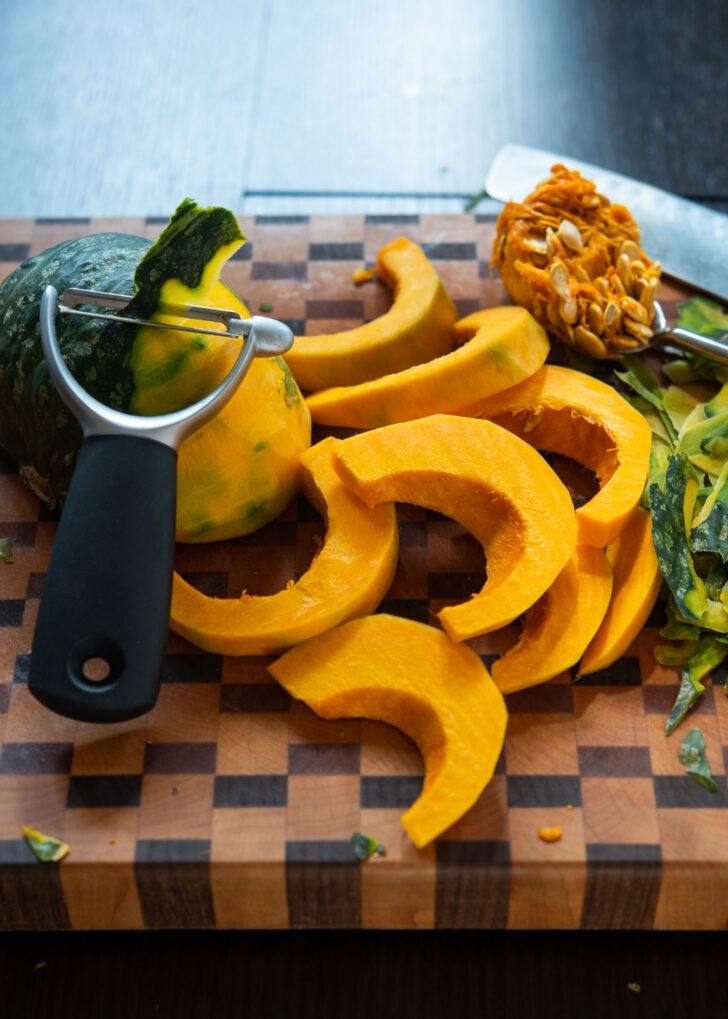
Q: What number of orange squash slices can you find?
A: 8